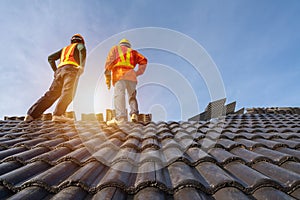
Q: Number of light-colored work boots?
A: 4